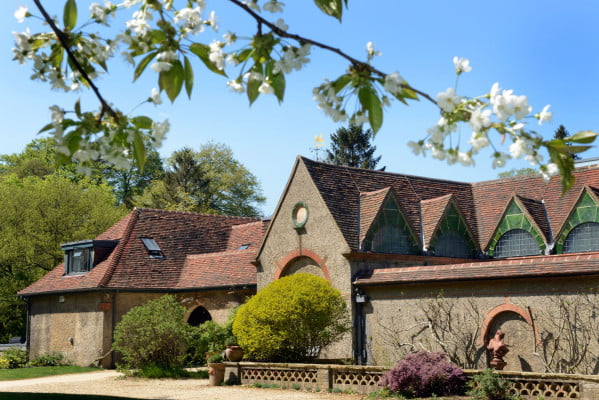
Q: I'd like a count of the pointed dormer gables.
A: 4